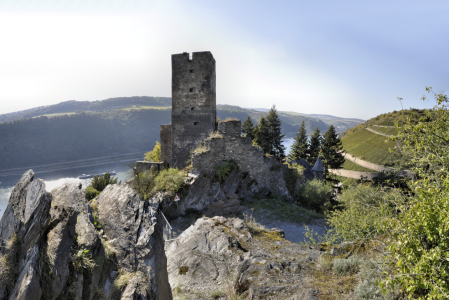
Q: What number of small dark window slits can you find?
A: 4